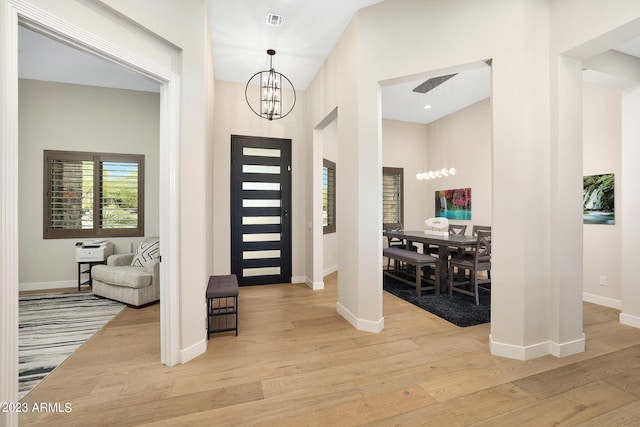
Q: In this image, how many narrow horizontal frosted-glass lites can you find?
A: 8